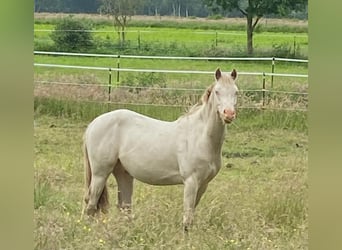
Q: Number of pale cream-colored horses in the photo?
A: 1